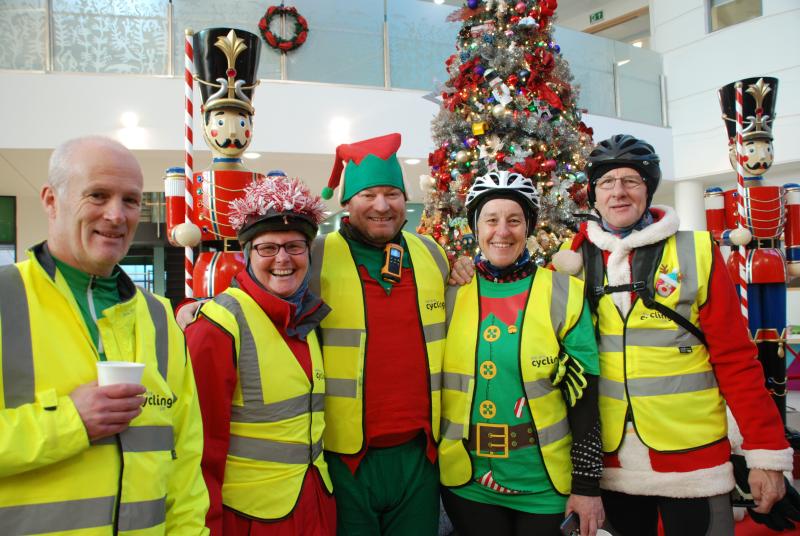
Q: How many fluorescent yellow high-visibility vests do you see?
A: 5